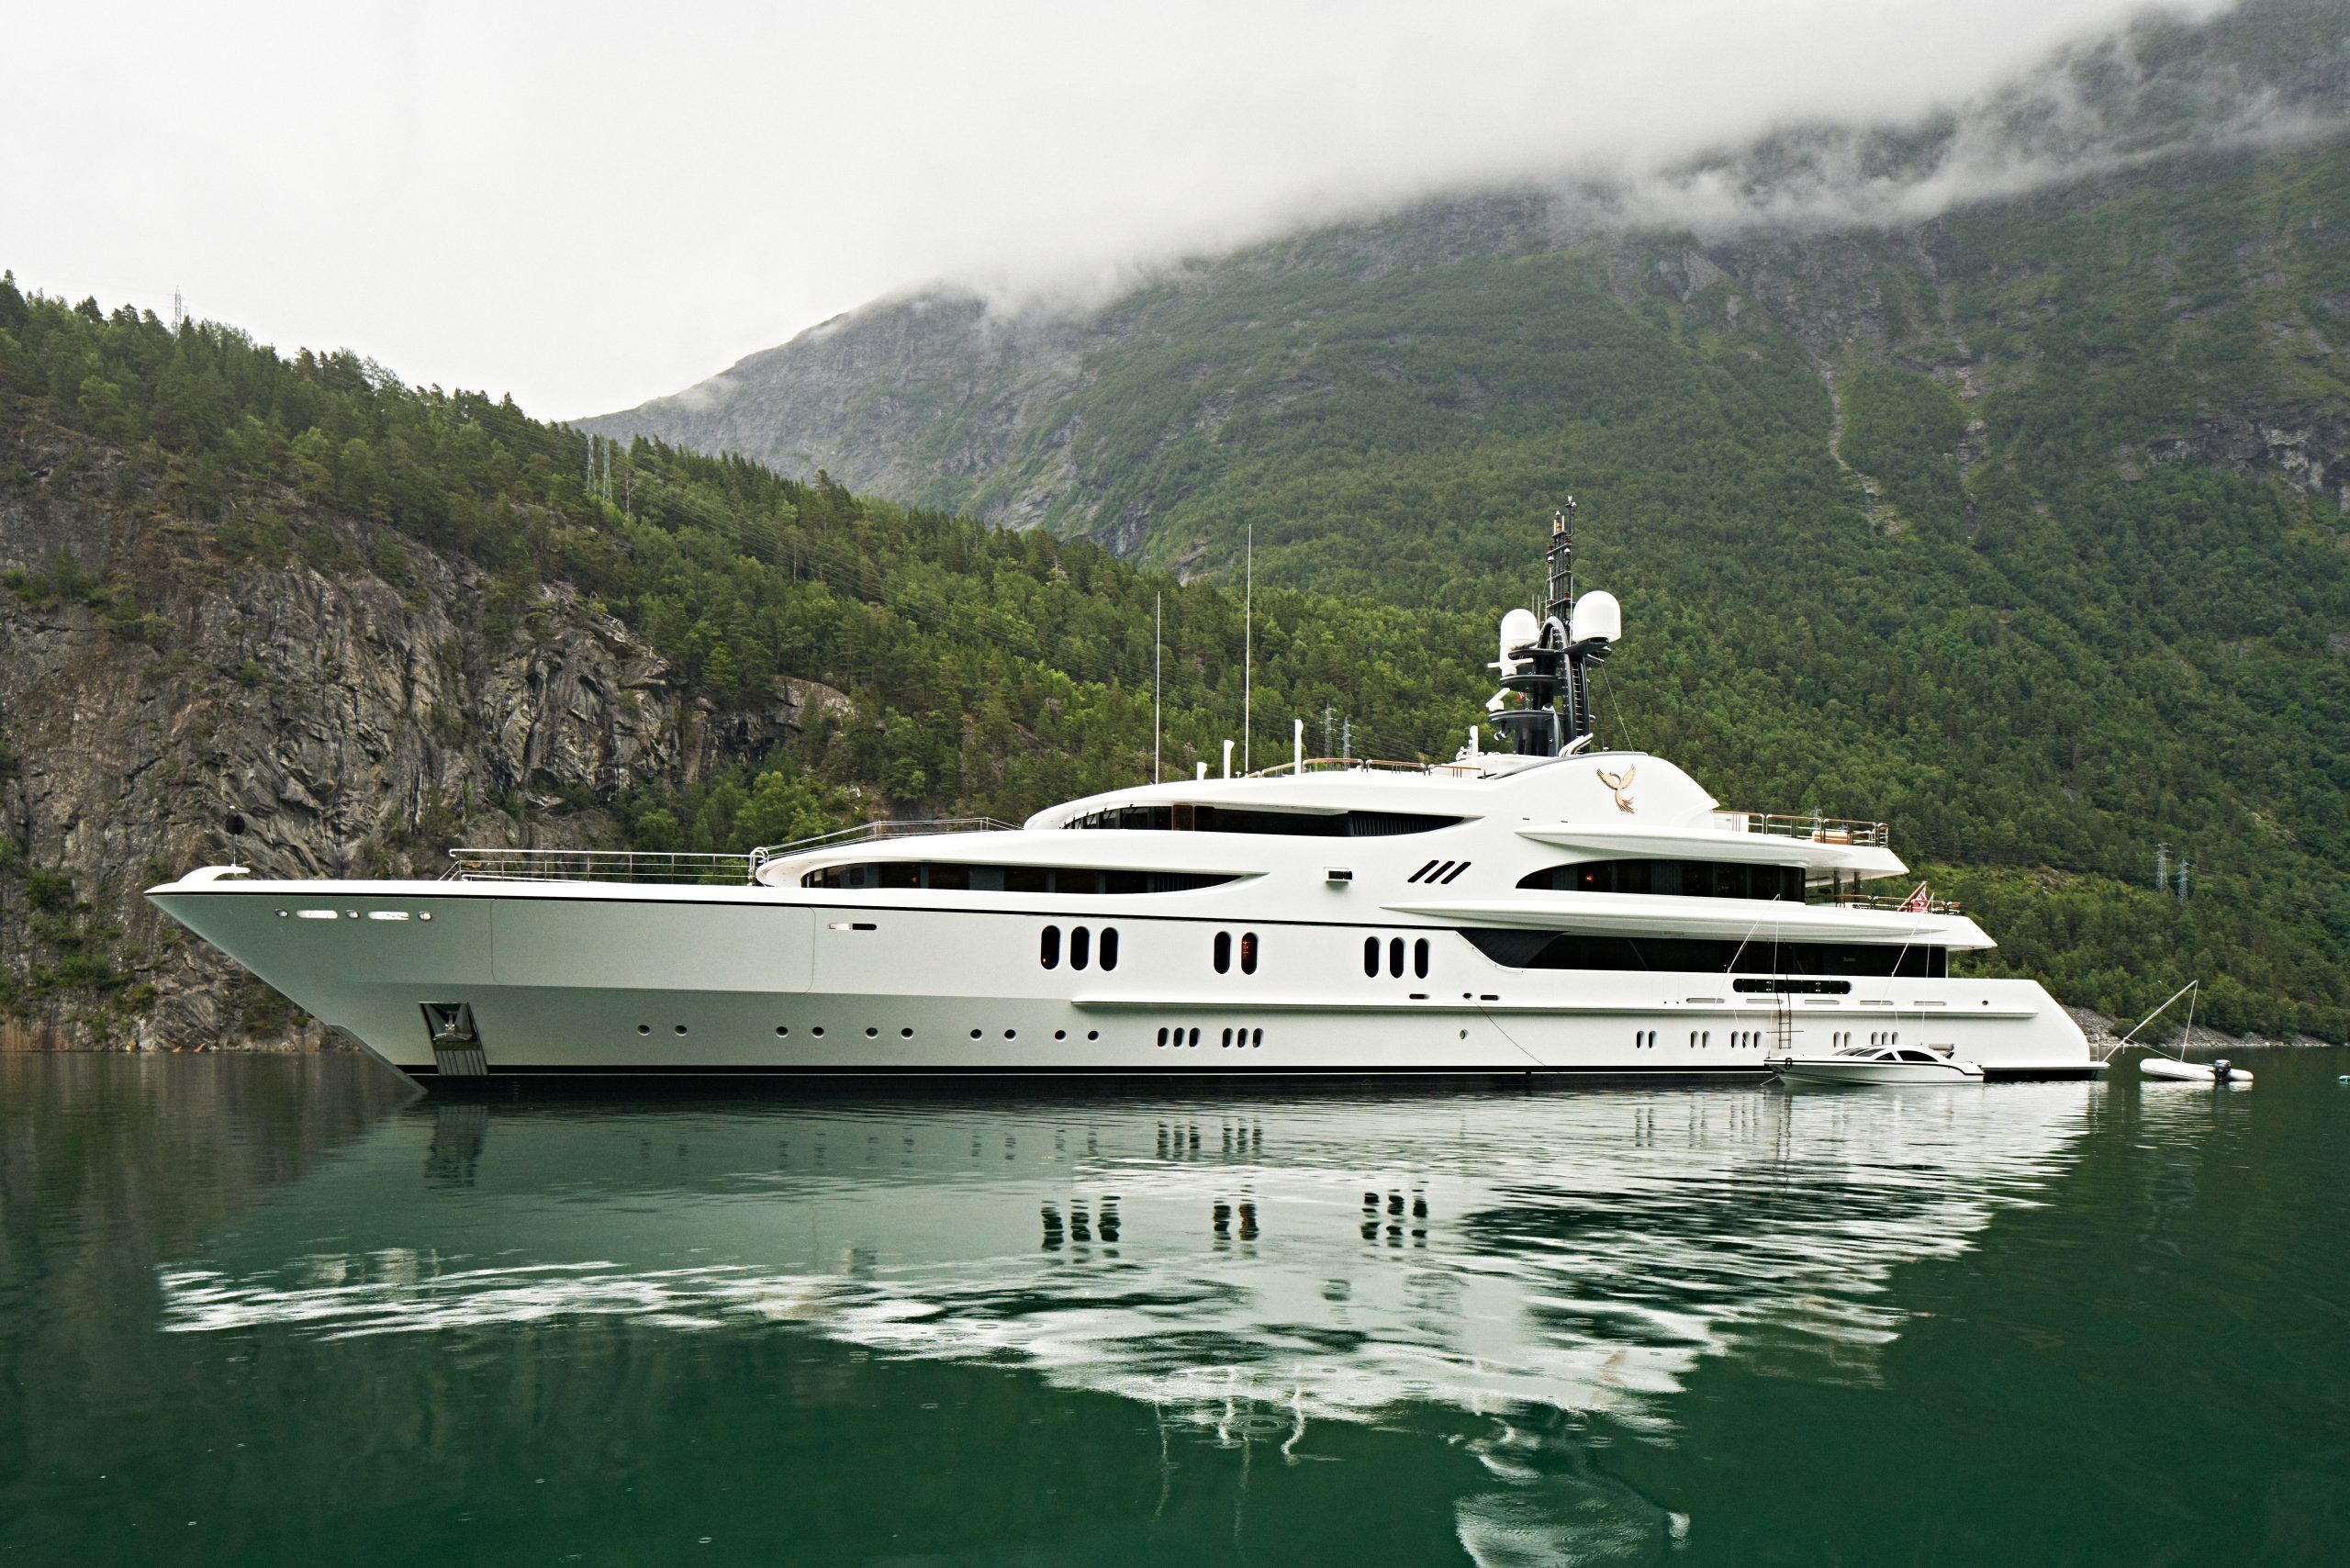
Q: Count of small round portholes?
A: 10